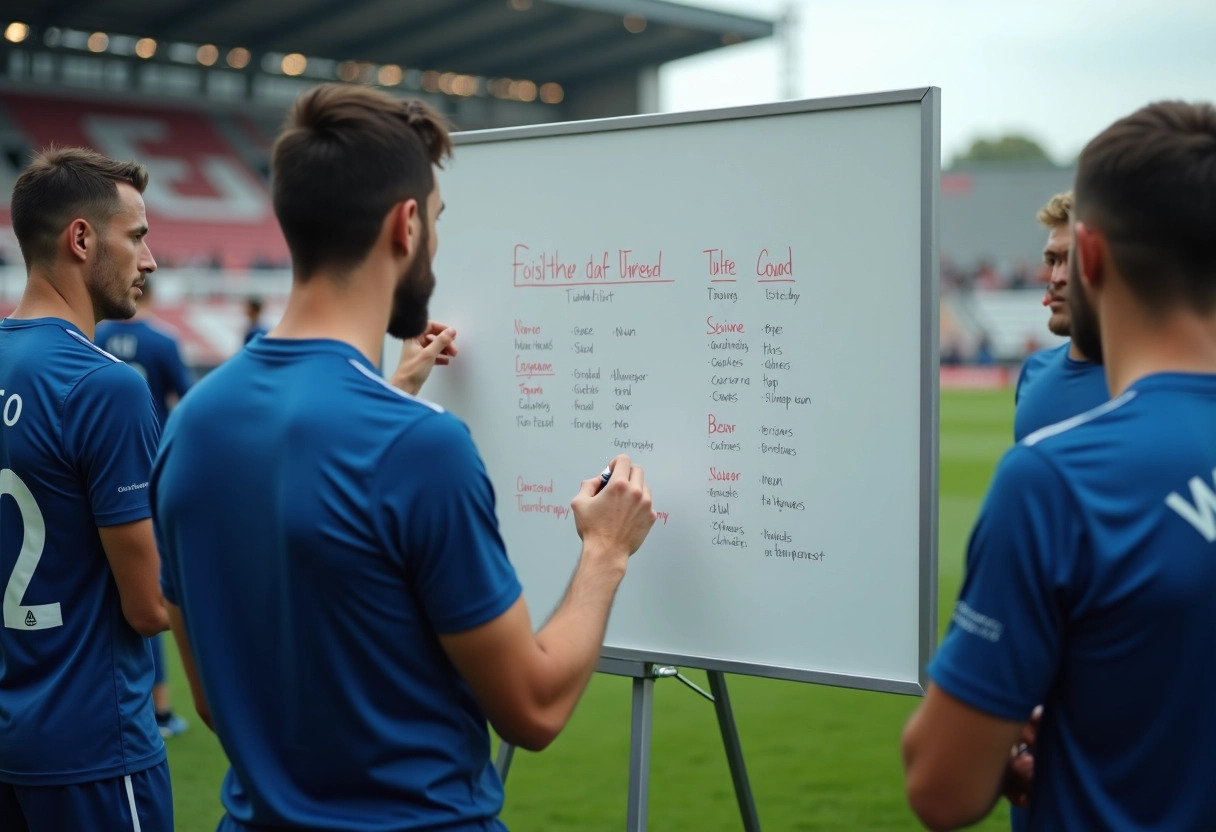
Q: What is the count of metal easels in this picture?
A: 1